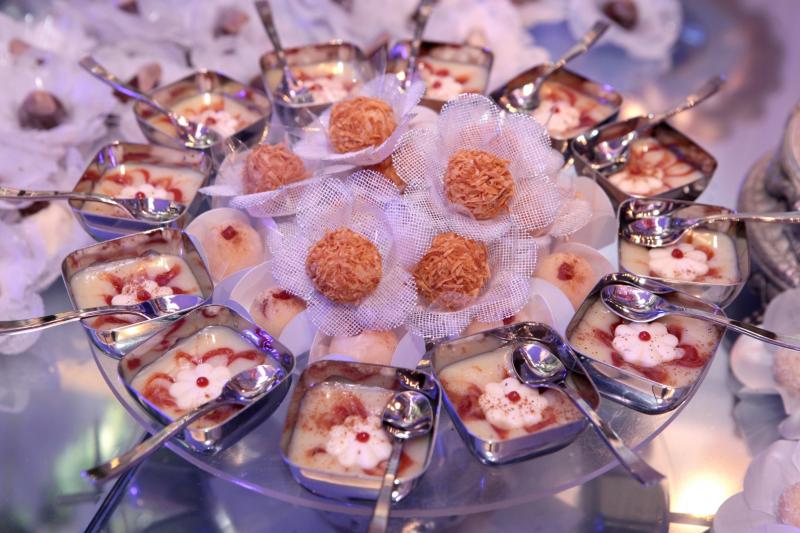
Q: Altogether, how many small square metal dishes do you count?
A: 12